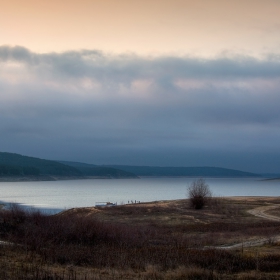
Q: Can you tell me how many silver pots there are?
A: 0